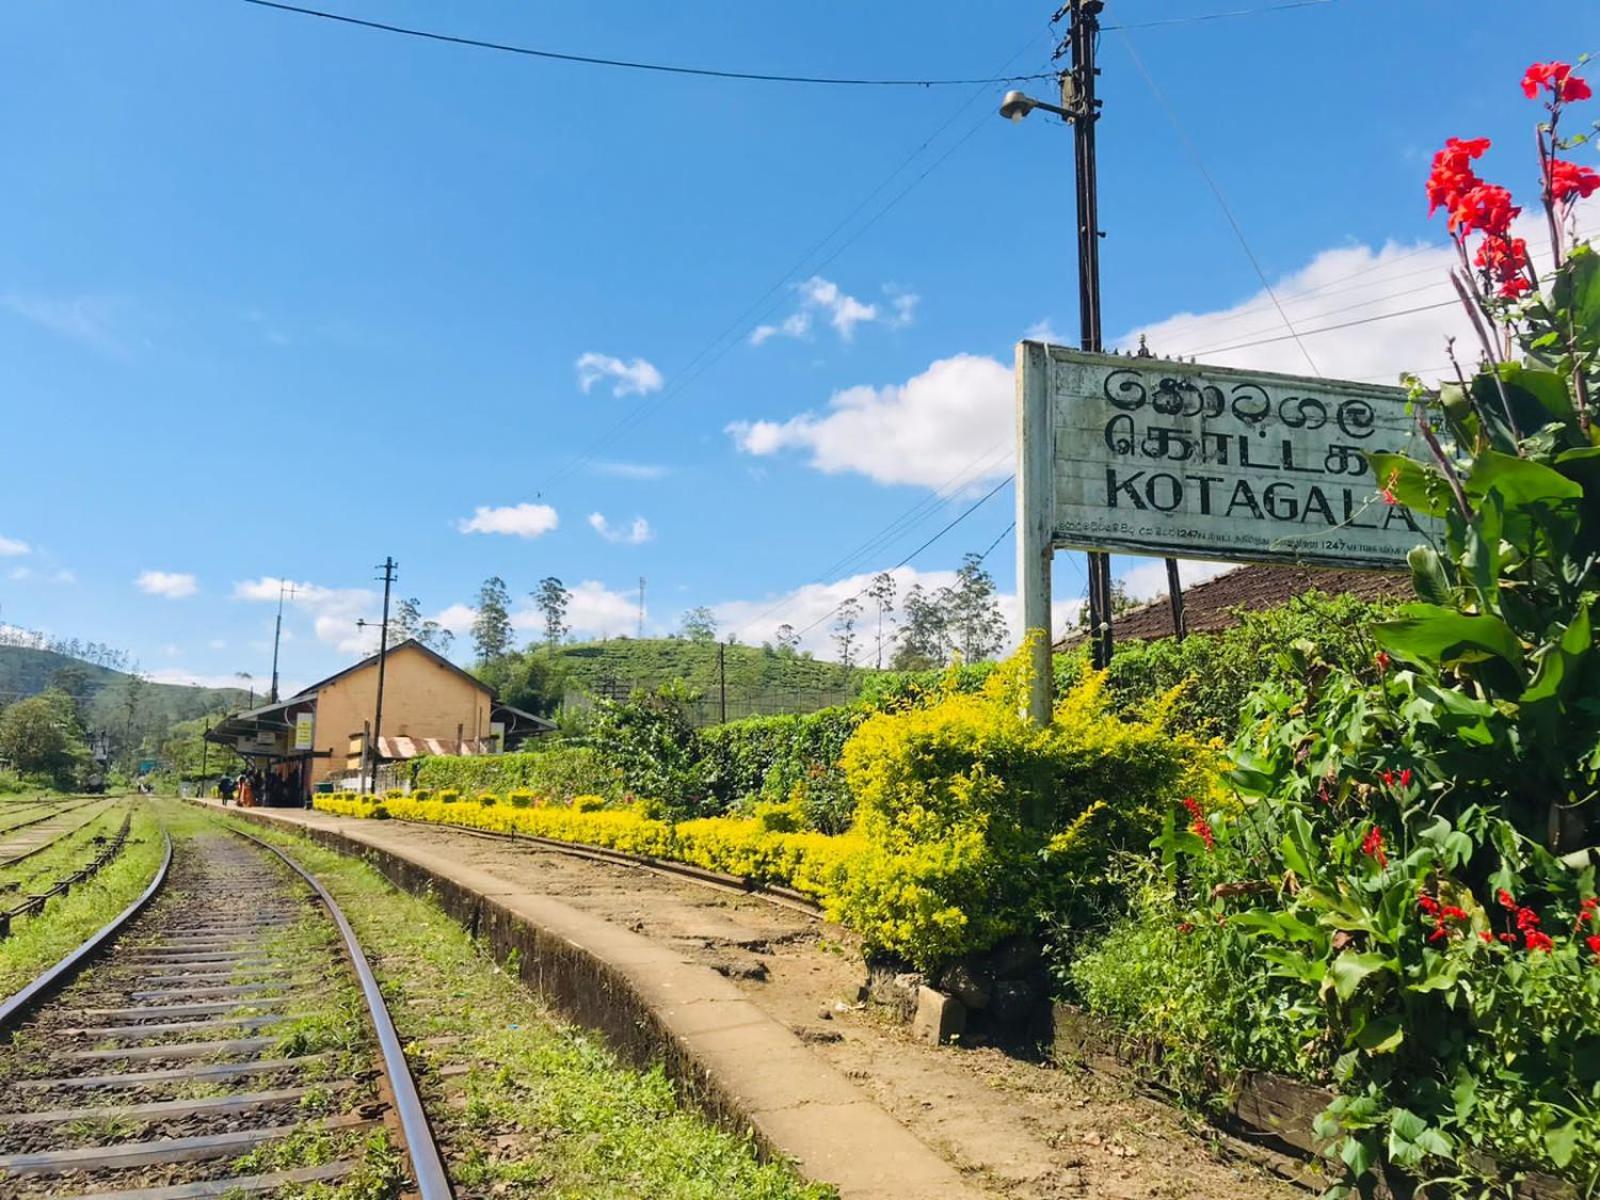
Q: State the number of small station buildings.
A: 1